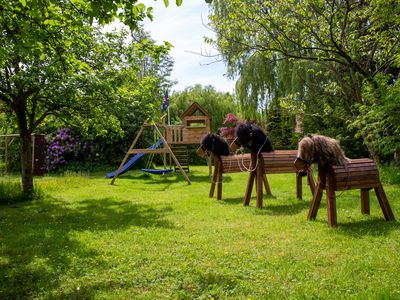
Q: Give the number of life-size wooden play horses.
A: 3